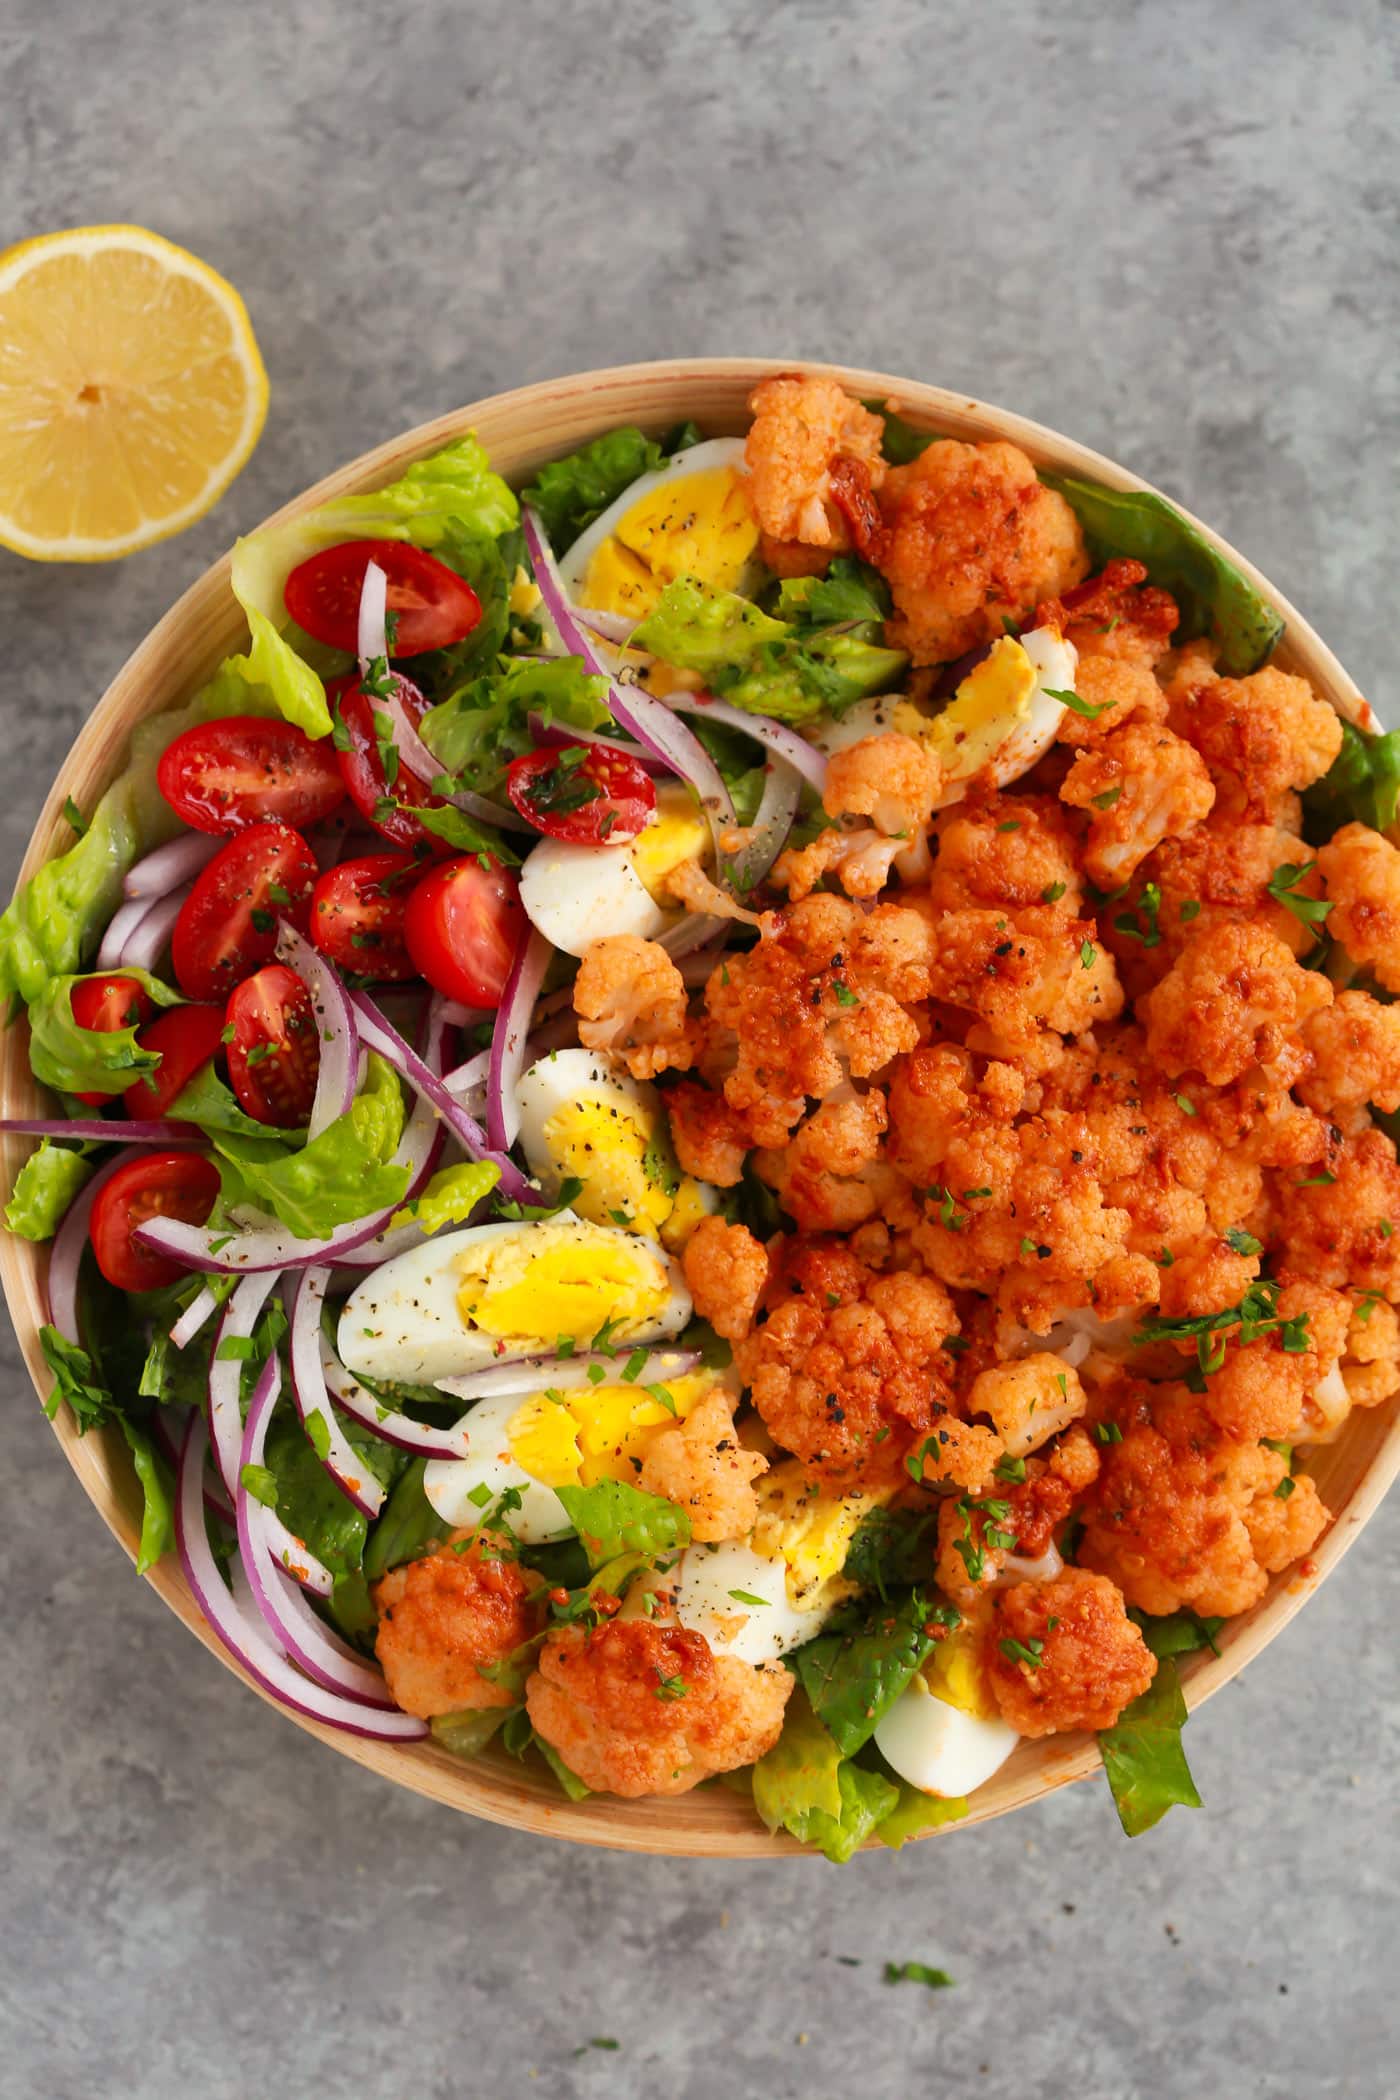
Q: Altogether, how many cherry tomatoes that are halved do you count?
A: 11